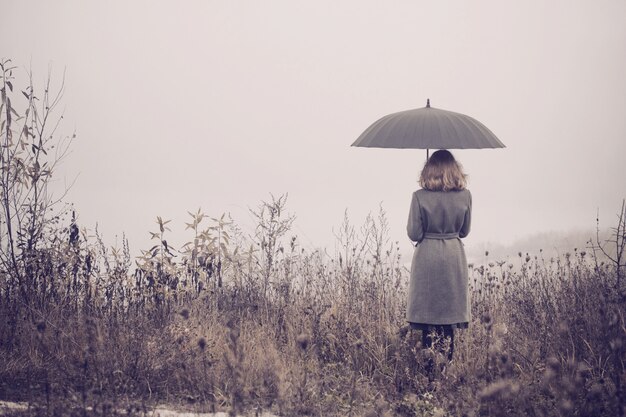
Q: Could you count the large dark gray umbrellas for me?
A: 1